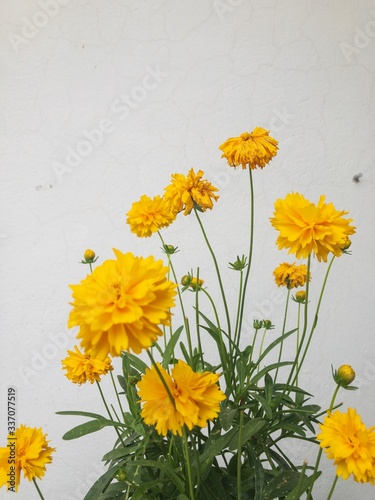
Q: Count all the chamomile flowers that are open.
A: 10